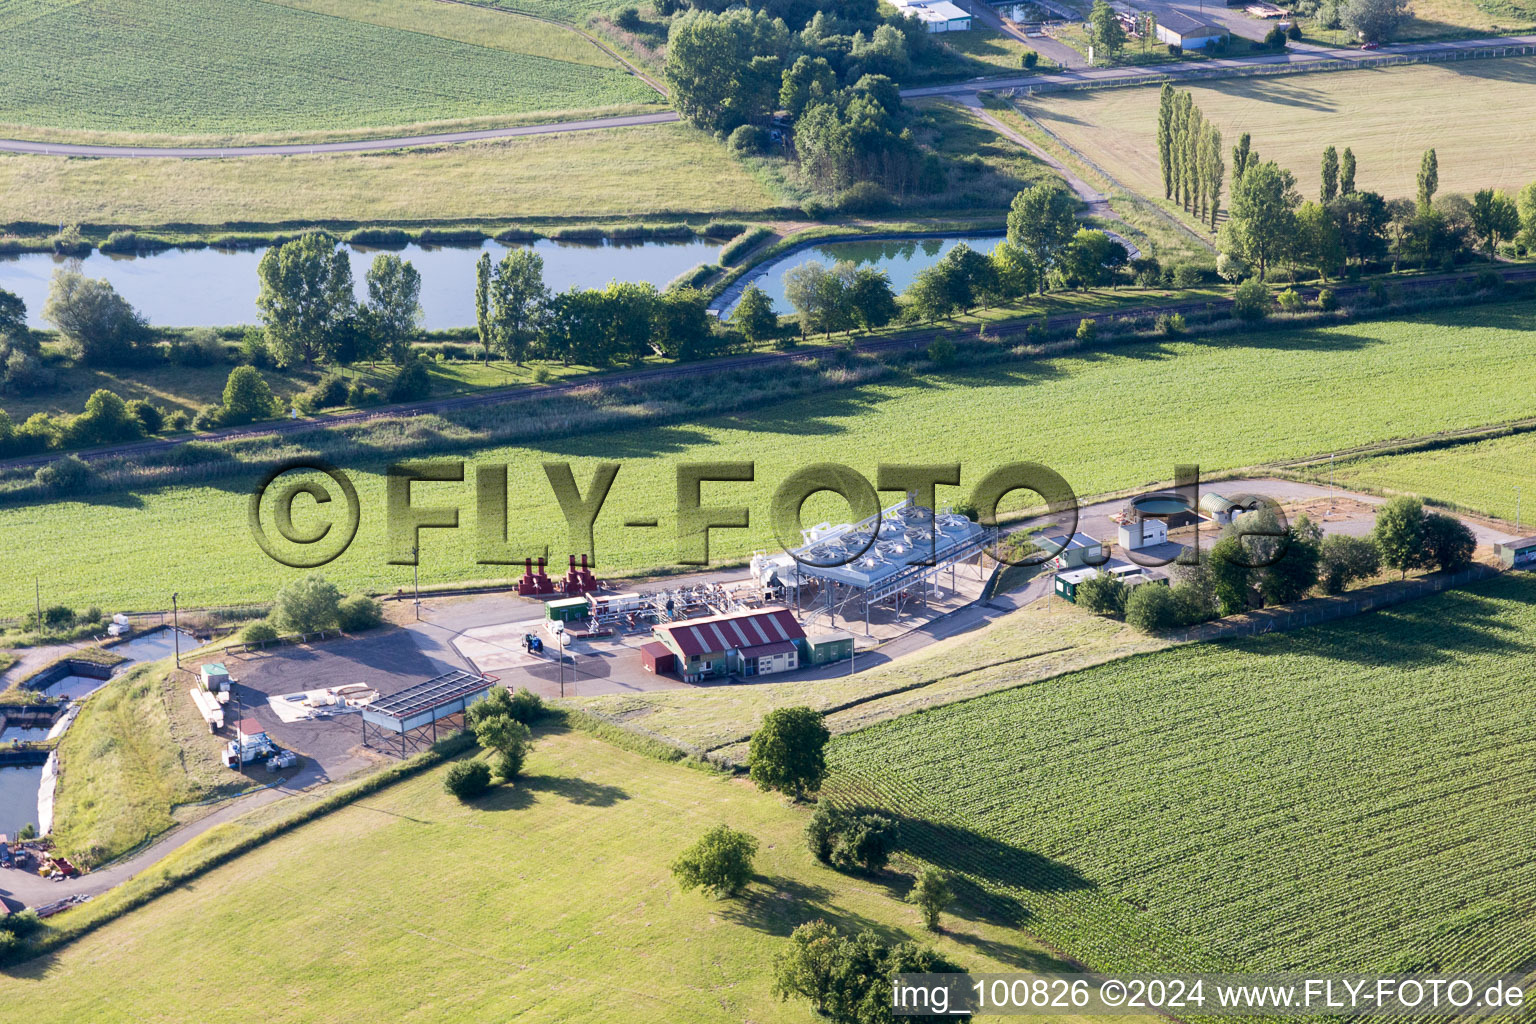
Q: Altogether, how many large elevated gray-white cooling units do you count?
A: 8